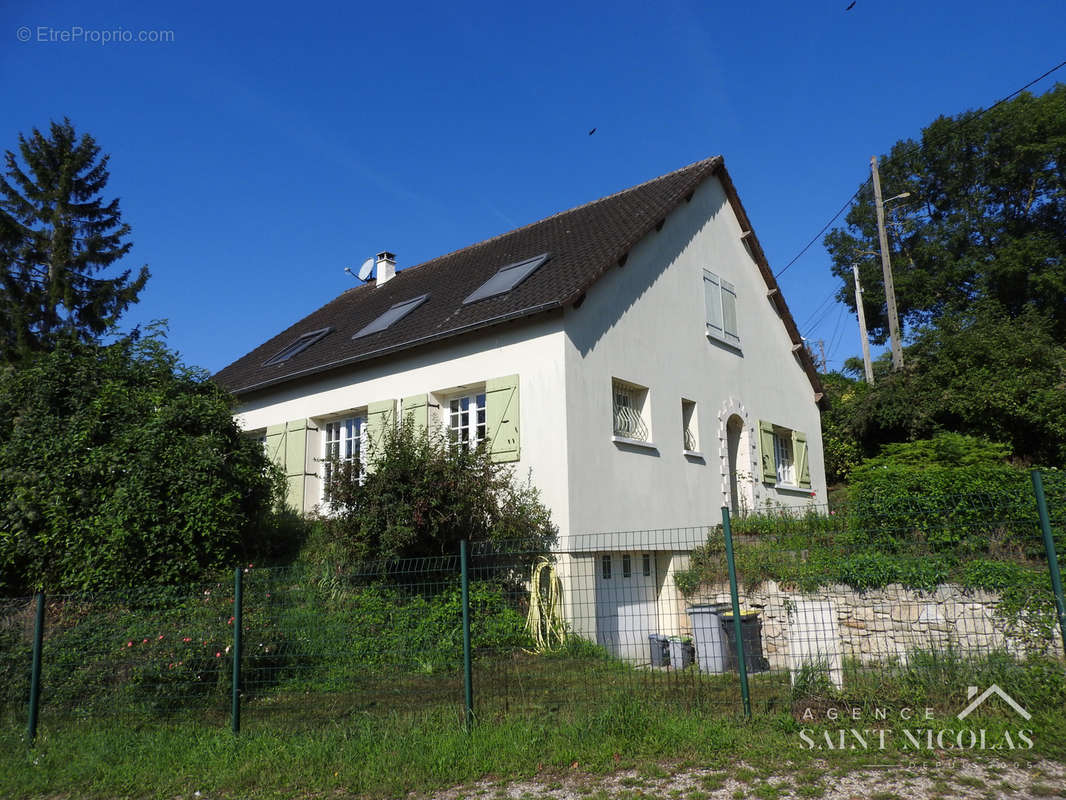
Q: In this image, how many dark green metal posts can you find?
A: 5